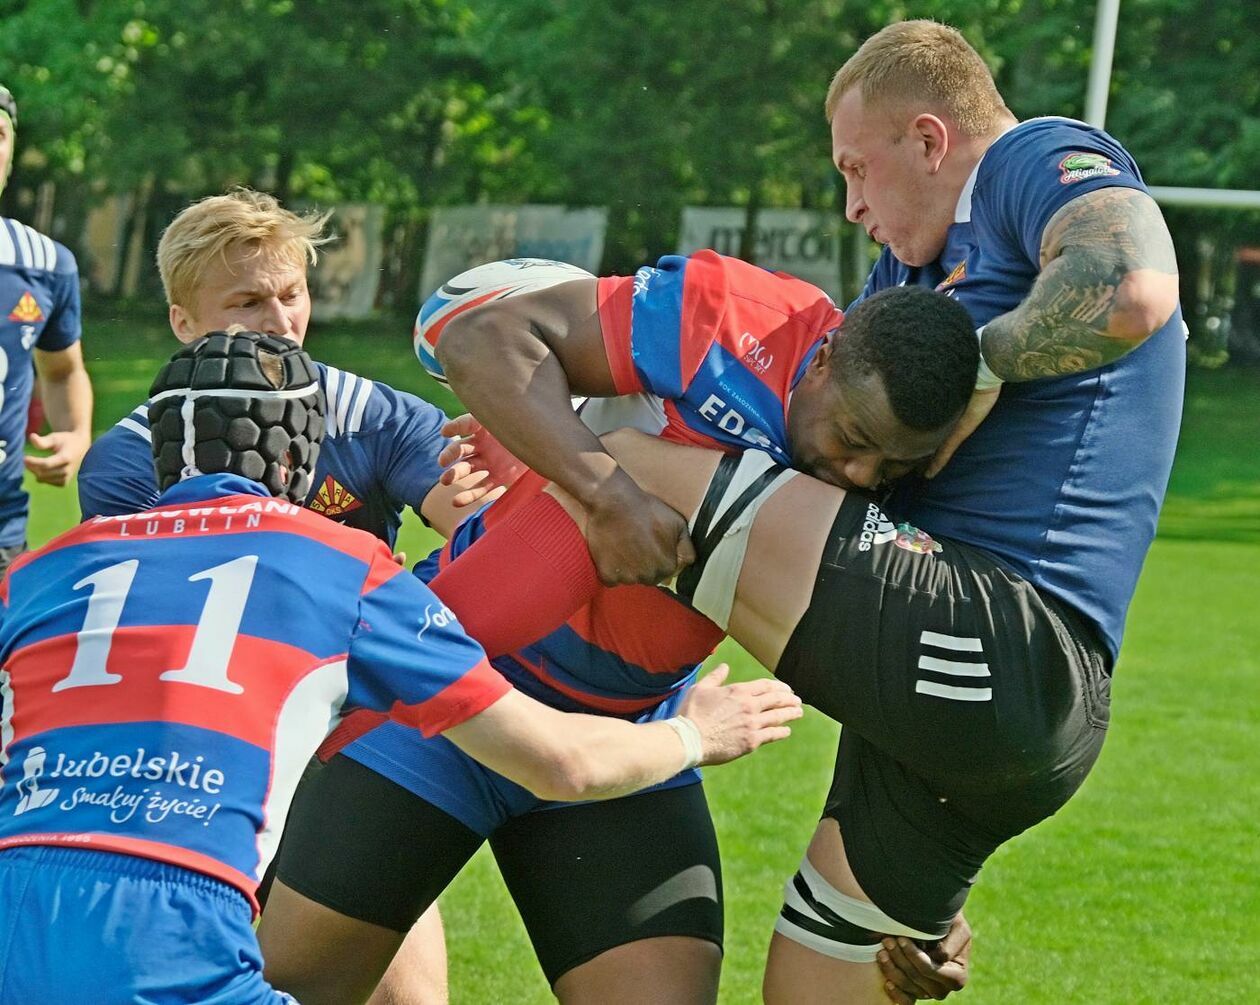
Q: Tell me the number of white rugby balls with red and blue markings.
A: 1